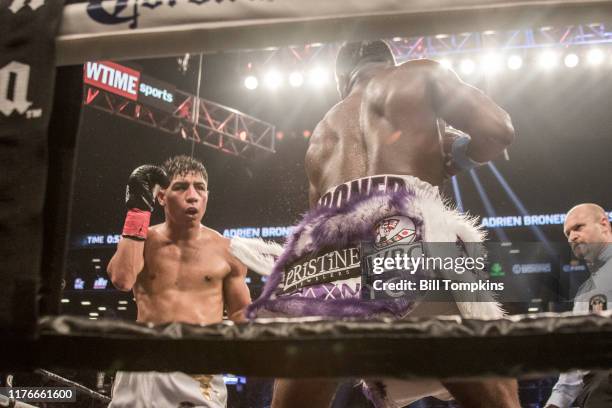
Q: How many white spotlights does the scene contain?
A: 11